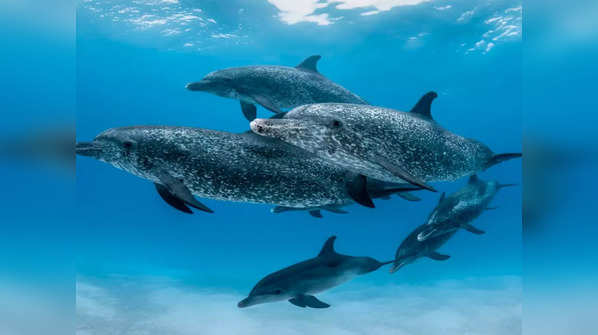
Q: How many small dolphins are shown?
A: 3